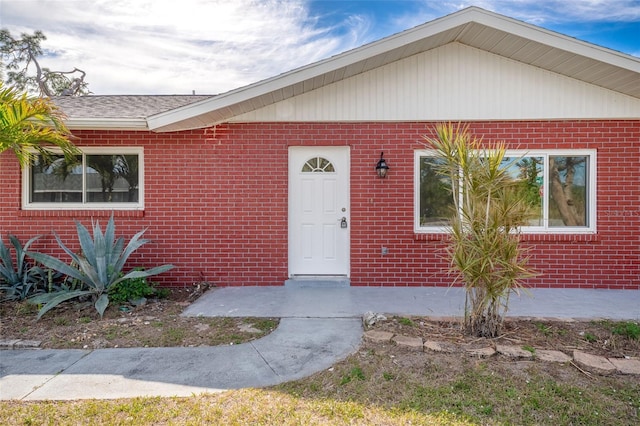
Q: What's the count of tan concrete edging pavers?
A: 8